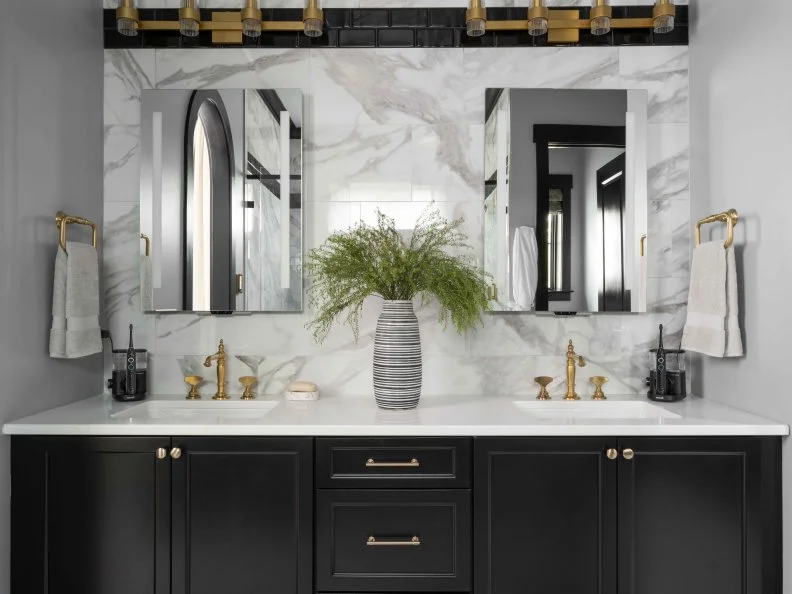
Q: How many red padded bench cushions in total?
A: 0